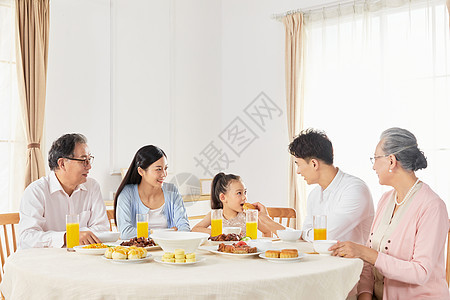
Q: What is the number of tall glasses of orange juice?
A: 5